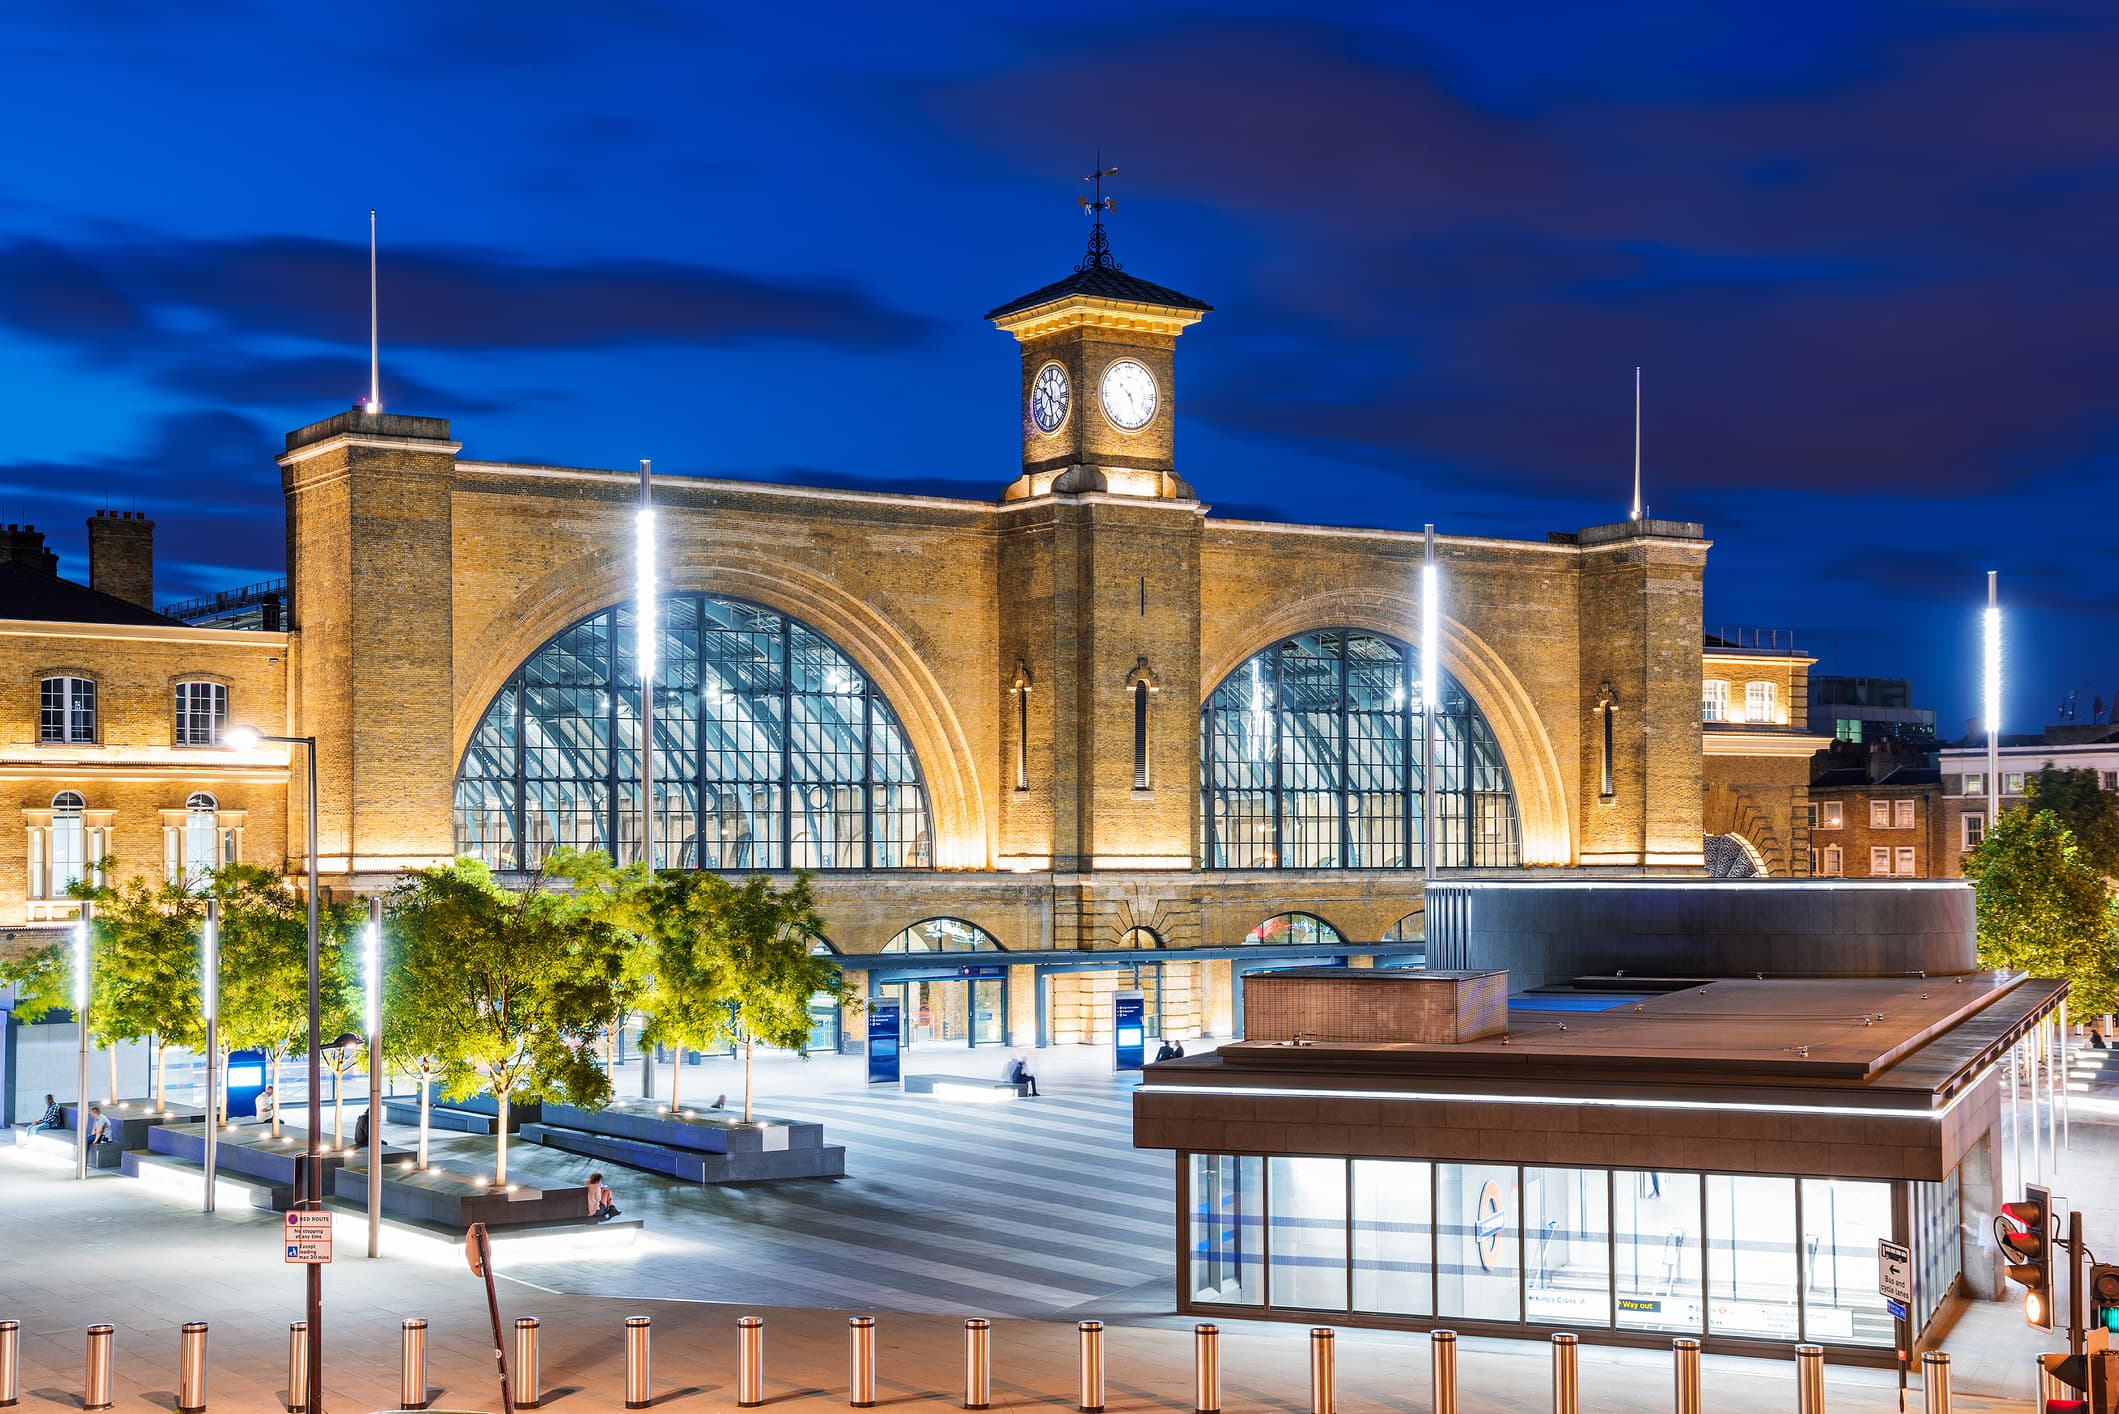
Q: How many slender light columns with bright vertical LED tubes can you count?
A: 6